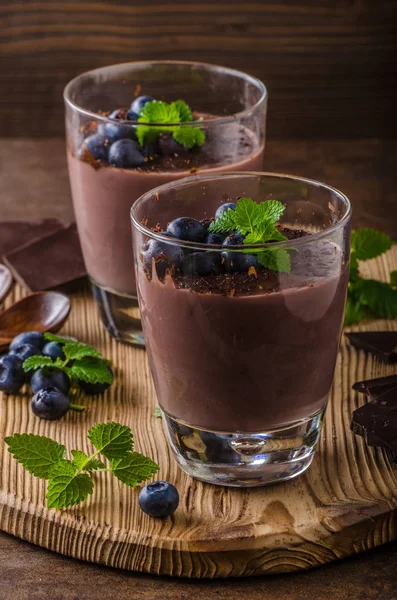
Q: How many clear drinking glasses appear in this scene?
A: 2